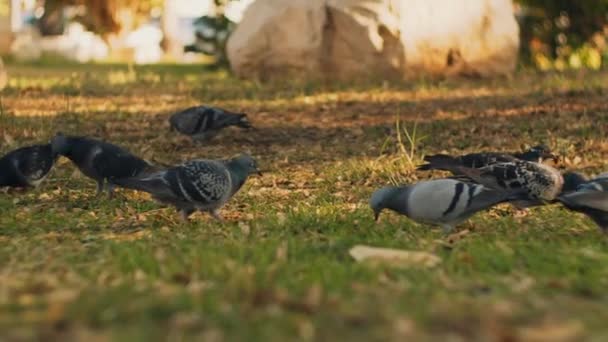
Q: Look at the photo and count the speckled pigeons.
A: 2